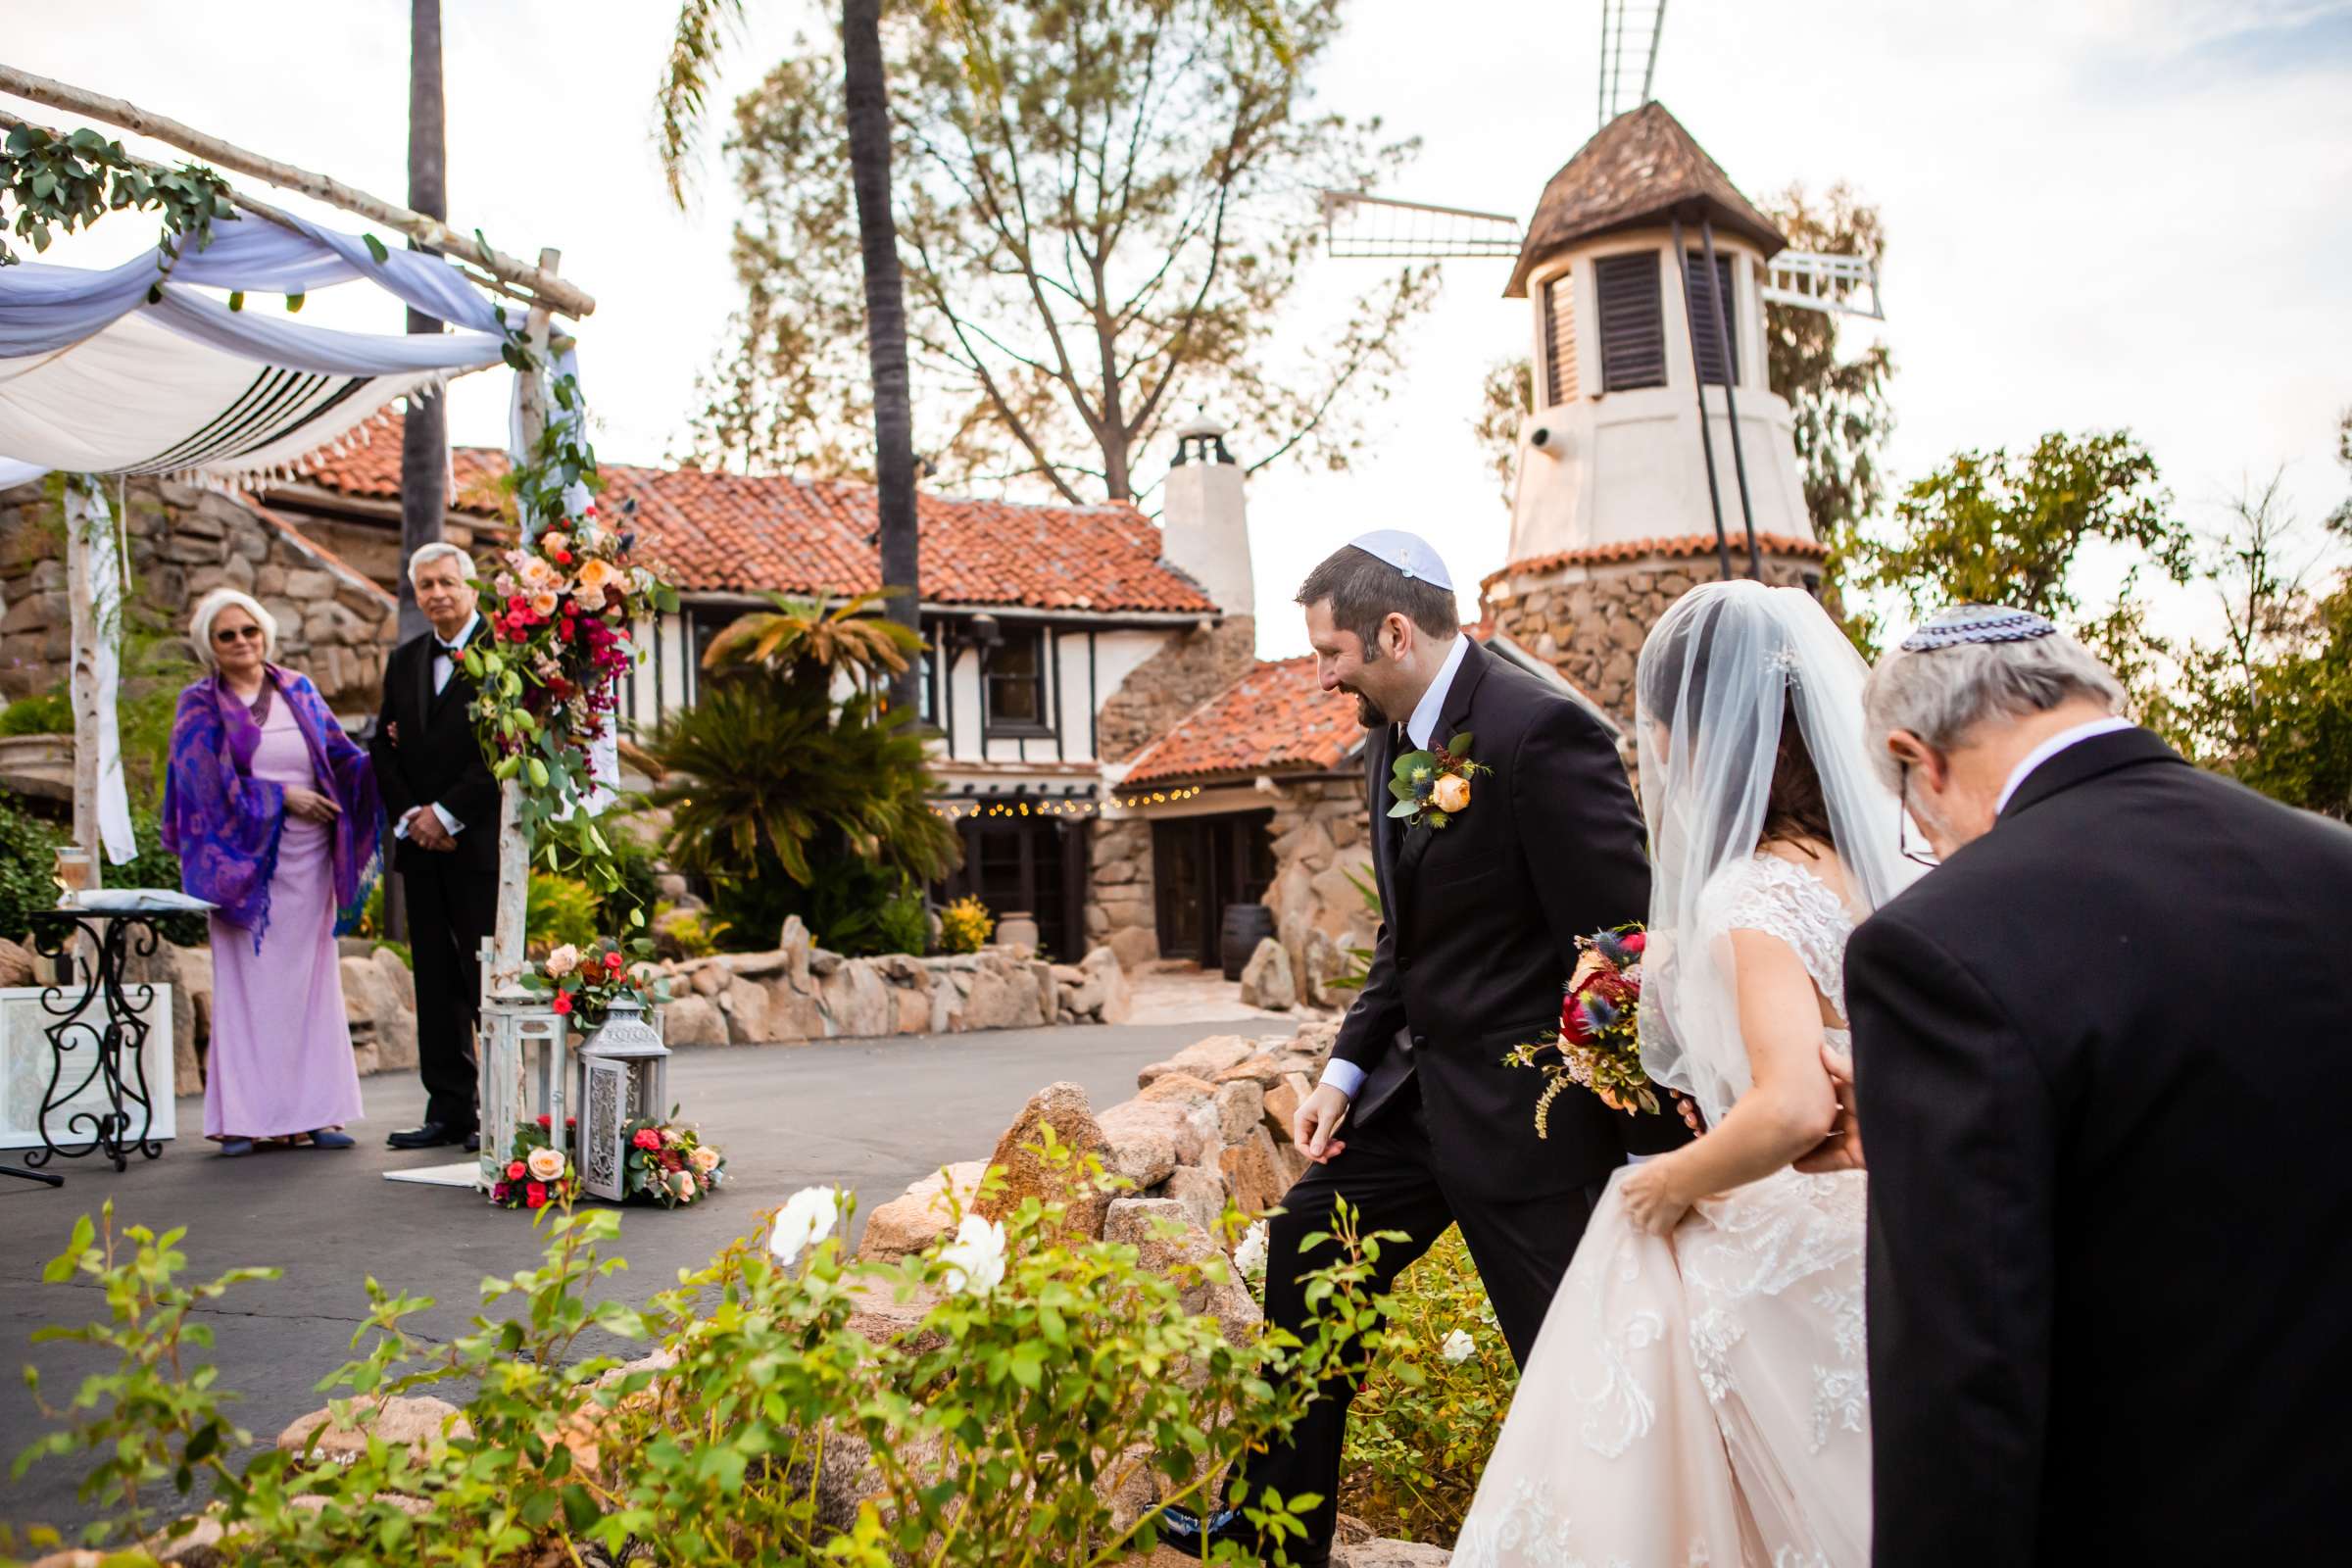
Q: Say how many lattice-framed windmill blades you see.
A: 3